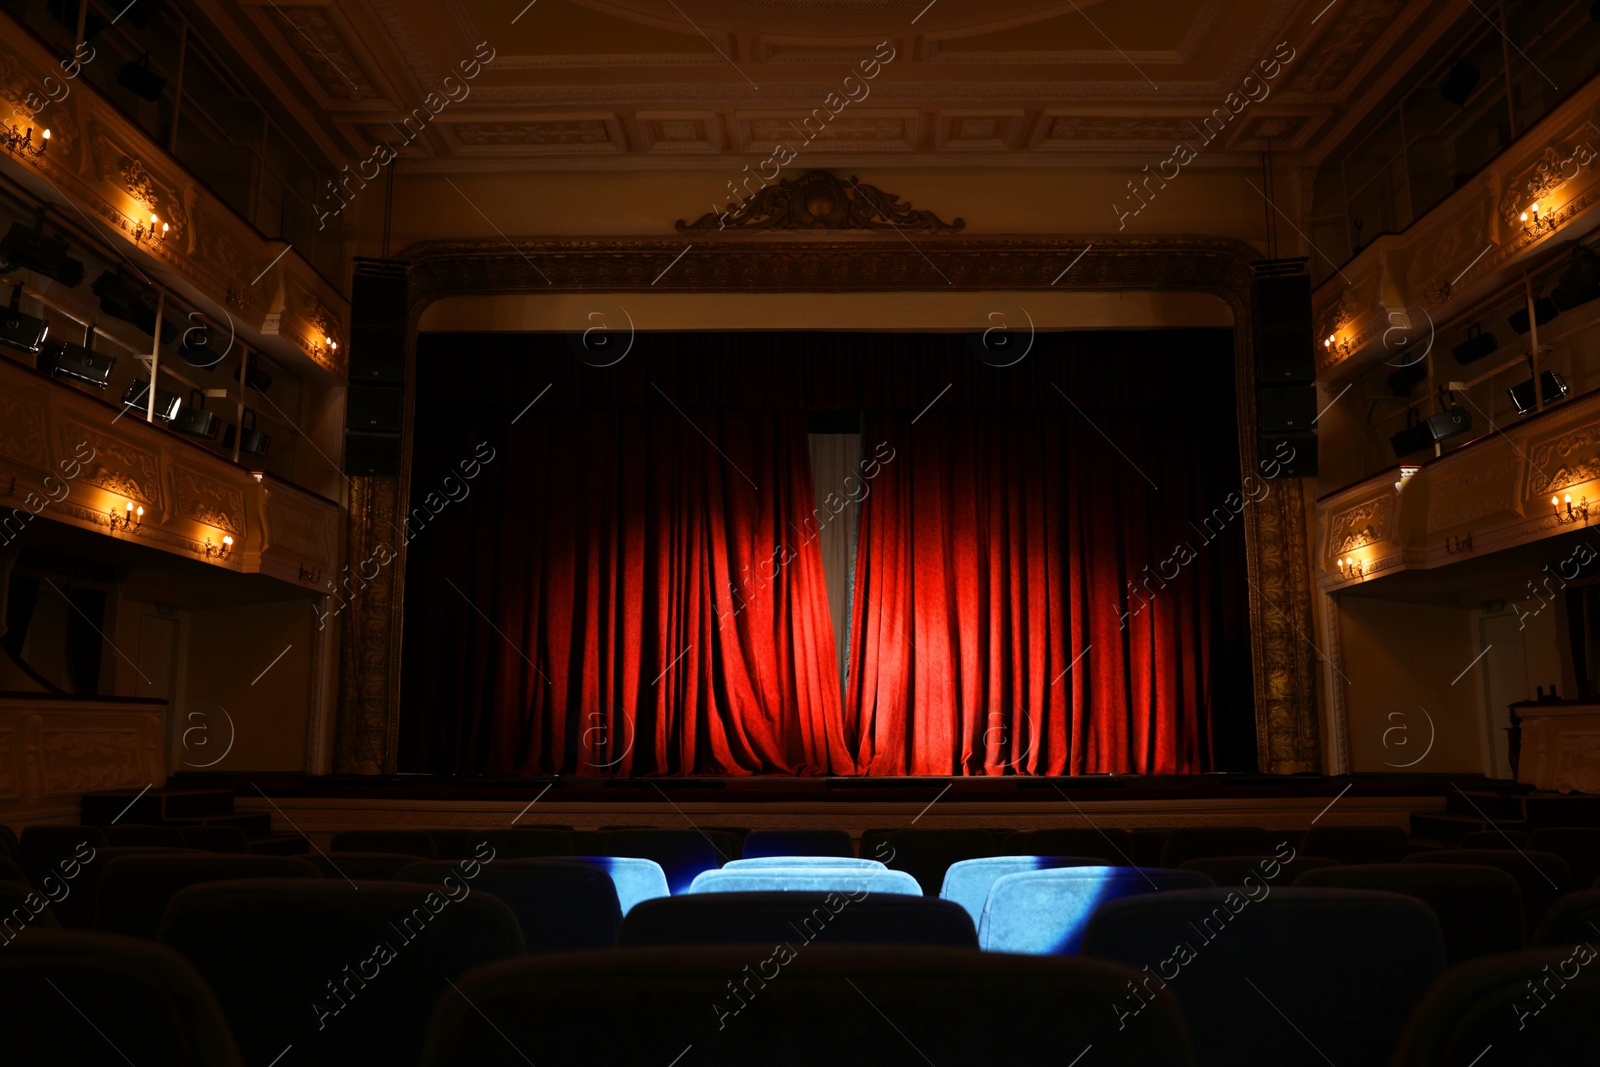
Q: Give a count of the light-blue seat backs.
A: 5